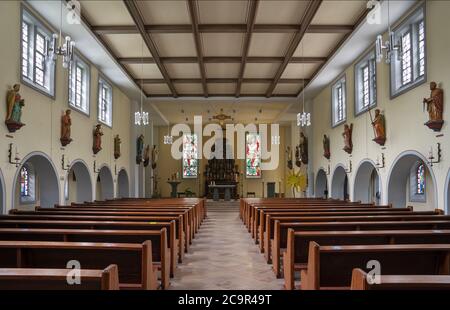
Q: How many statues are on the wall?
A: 14